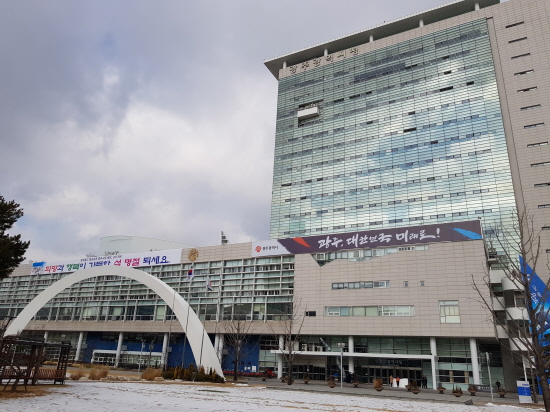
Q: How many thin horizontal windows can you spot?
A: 13